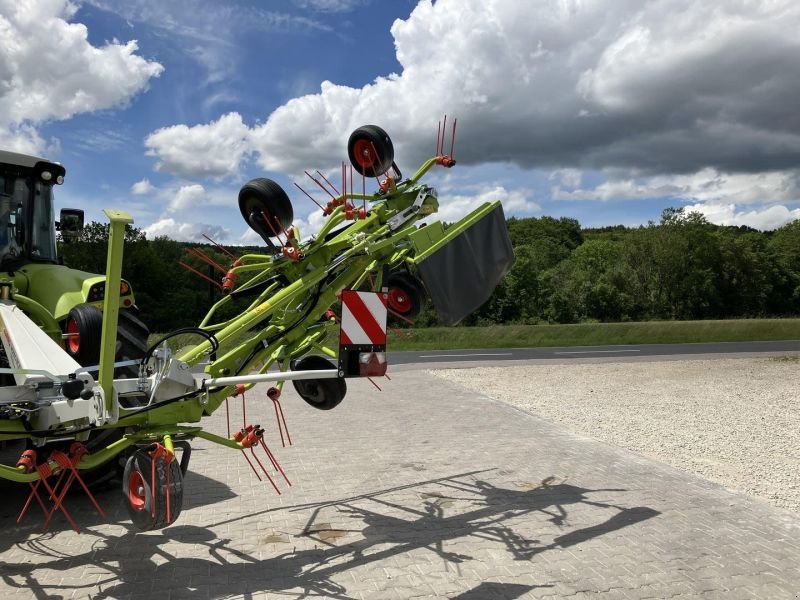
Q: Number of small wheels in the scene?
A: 6